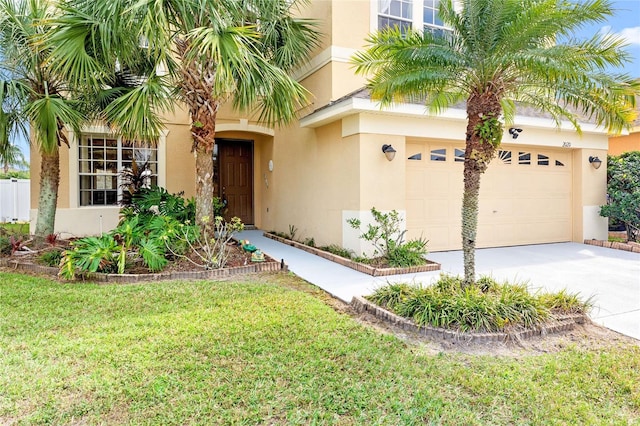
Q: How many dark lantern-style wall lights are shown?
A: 2